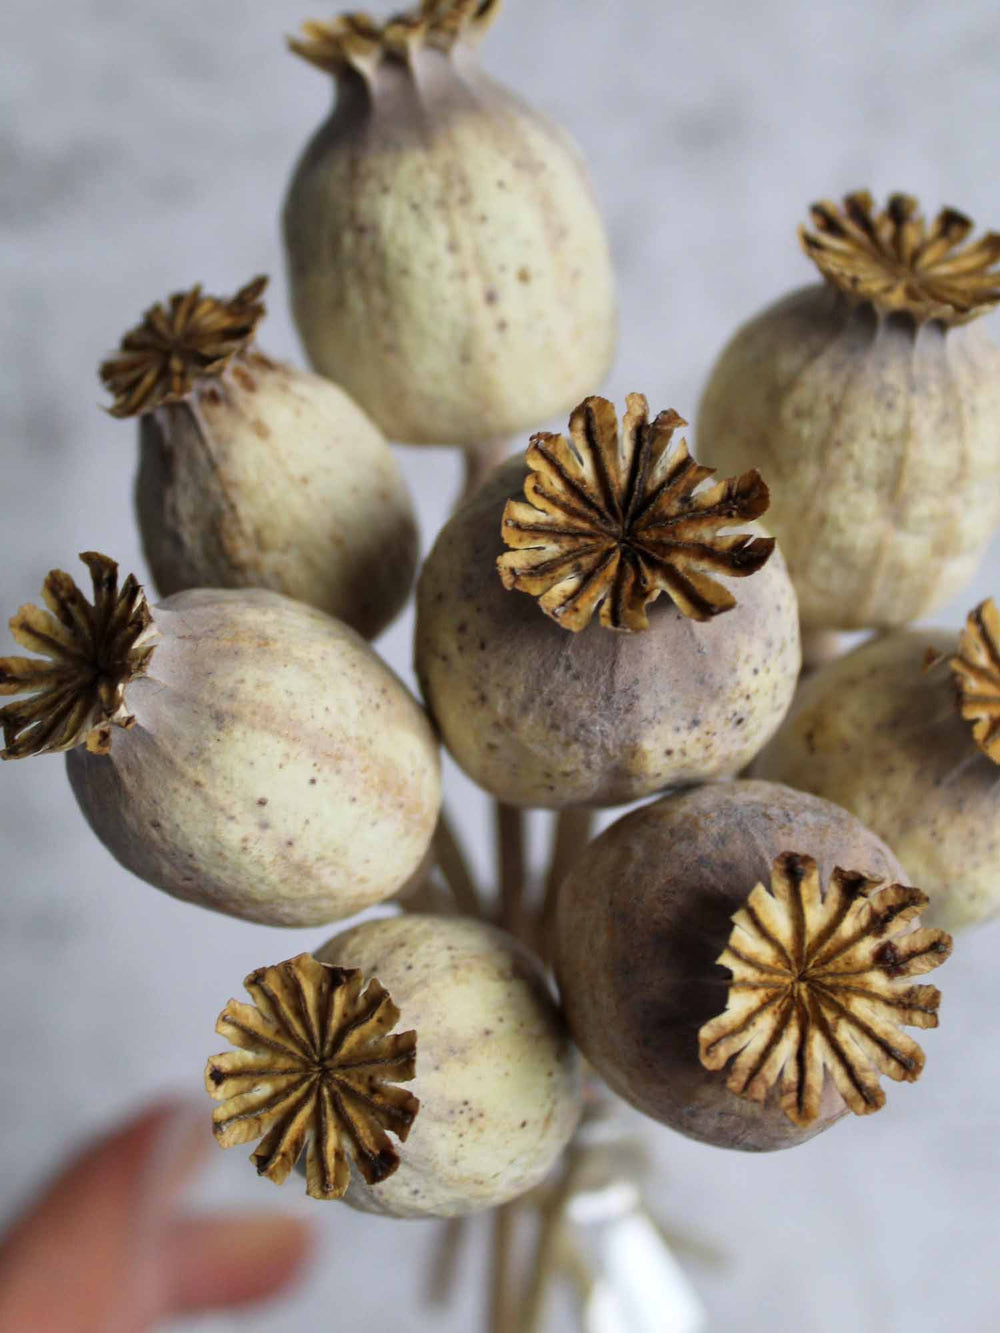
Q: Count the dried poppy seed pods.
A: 8